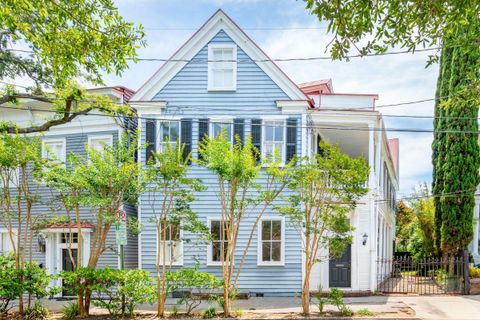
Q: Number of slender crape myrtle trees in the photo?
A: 5